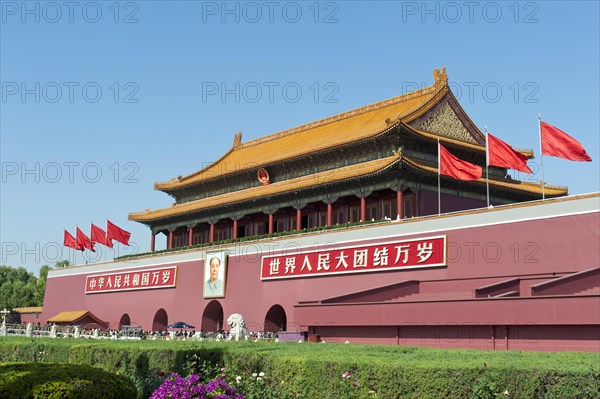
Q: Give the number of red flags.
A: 7